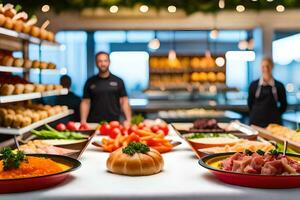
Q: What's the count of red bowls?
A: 2